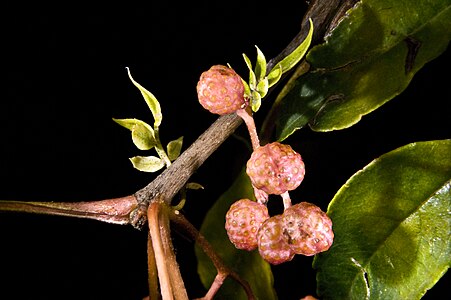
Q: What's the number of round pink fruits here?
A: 5